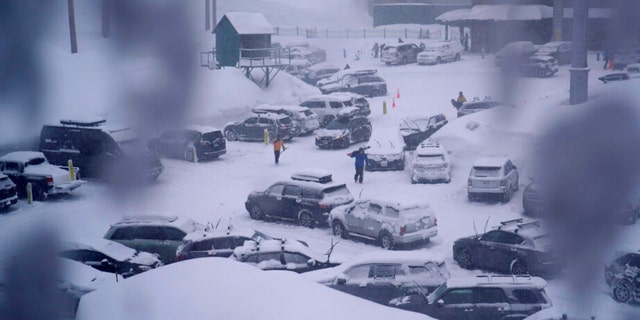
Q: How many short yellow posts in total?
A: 5